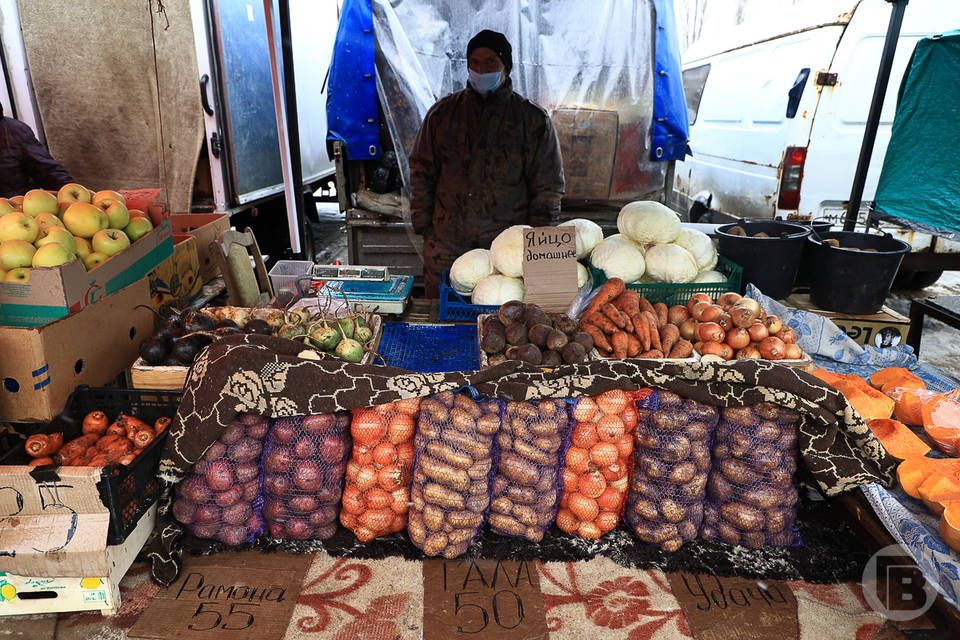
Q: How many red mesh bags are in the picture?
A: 2